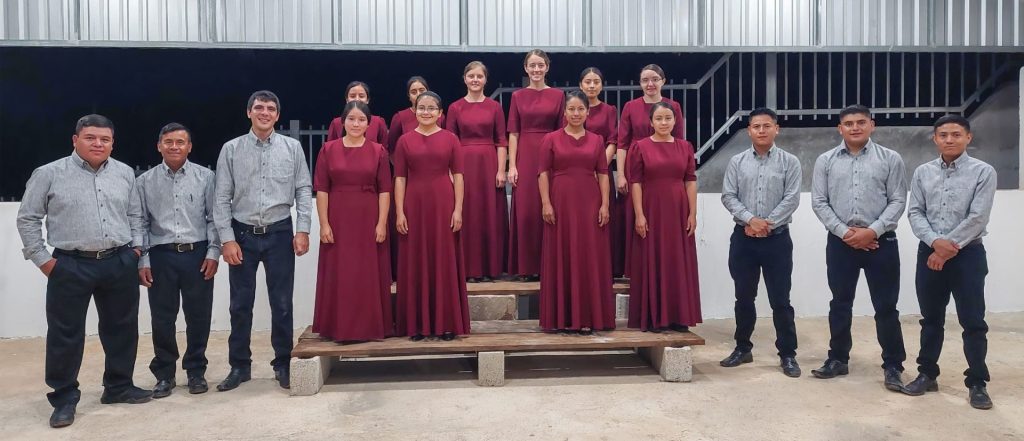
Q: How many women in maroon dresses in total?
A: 10